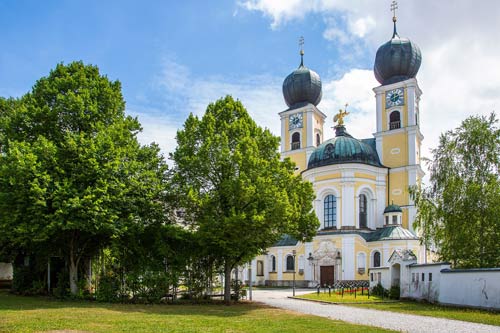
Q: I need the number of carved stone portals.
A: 1